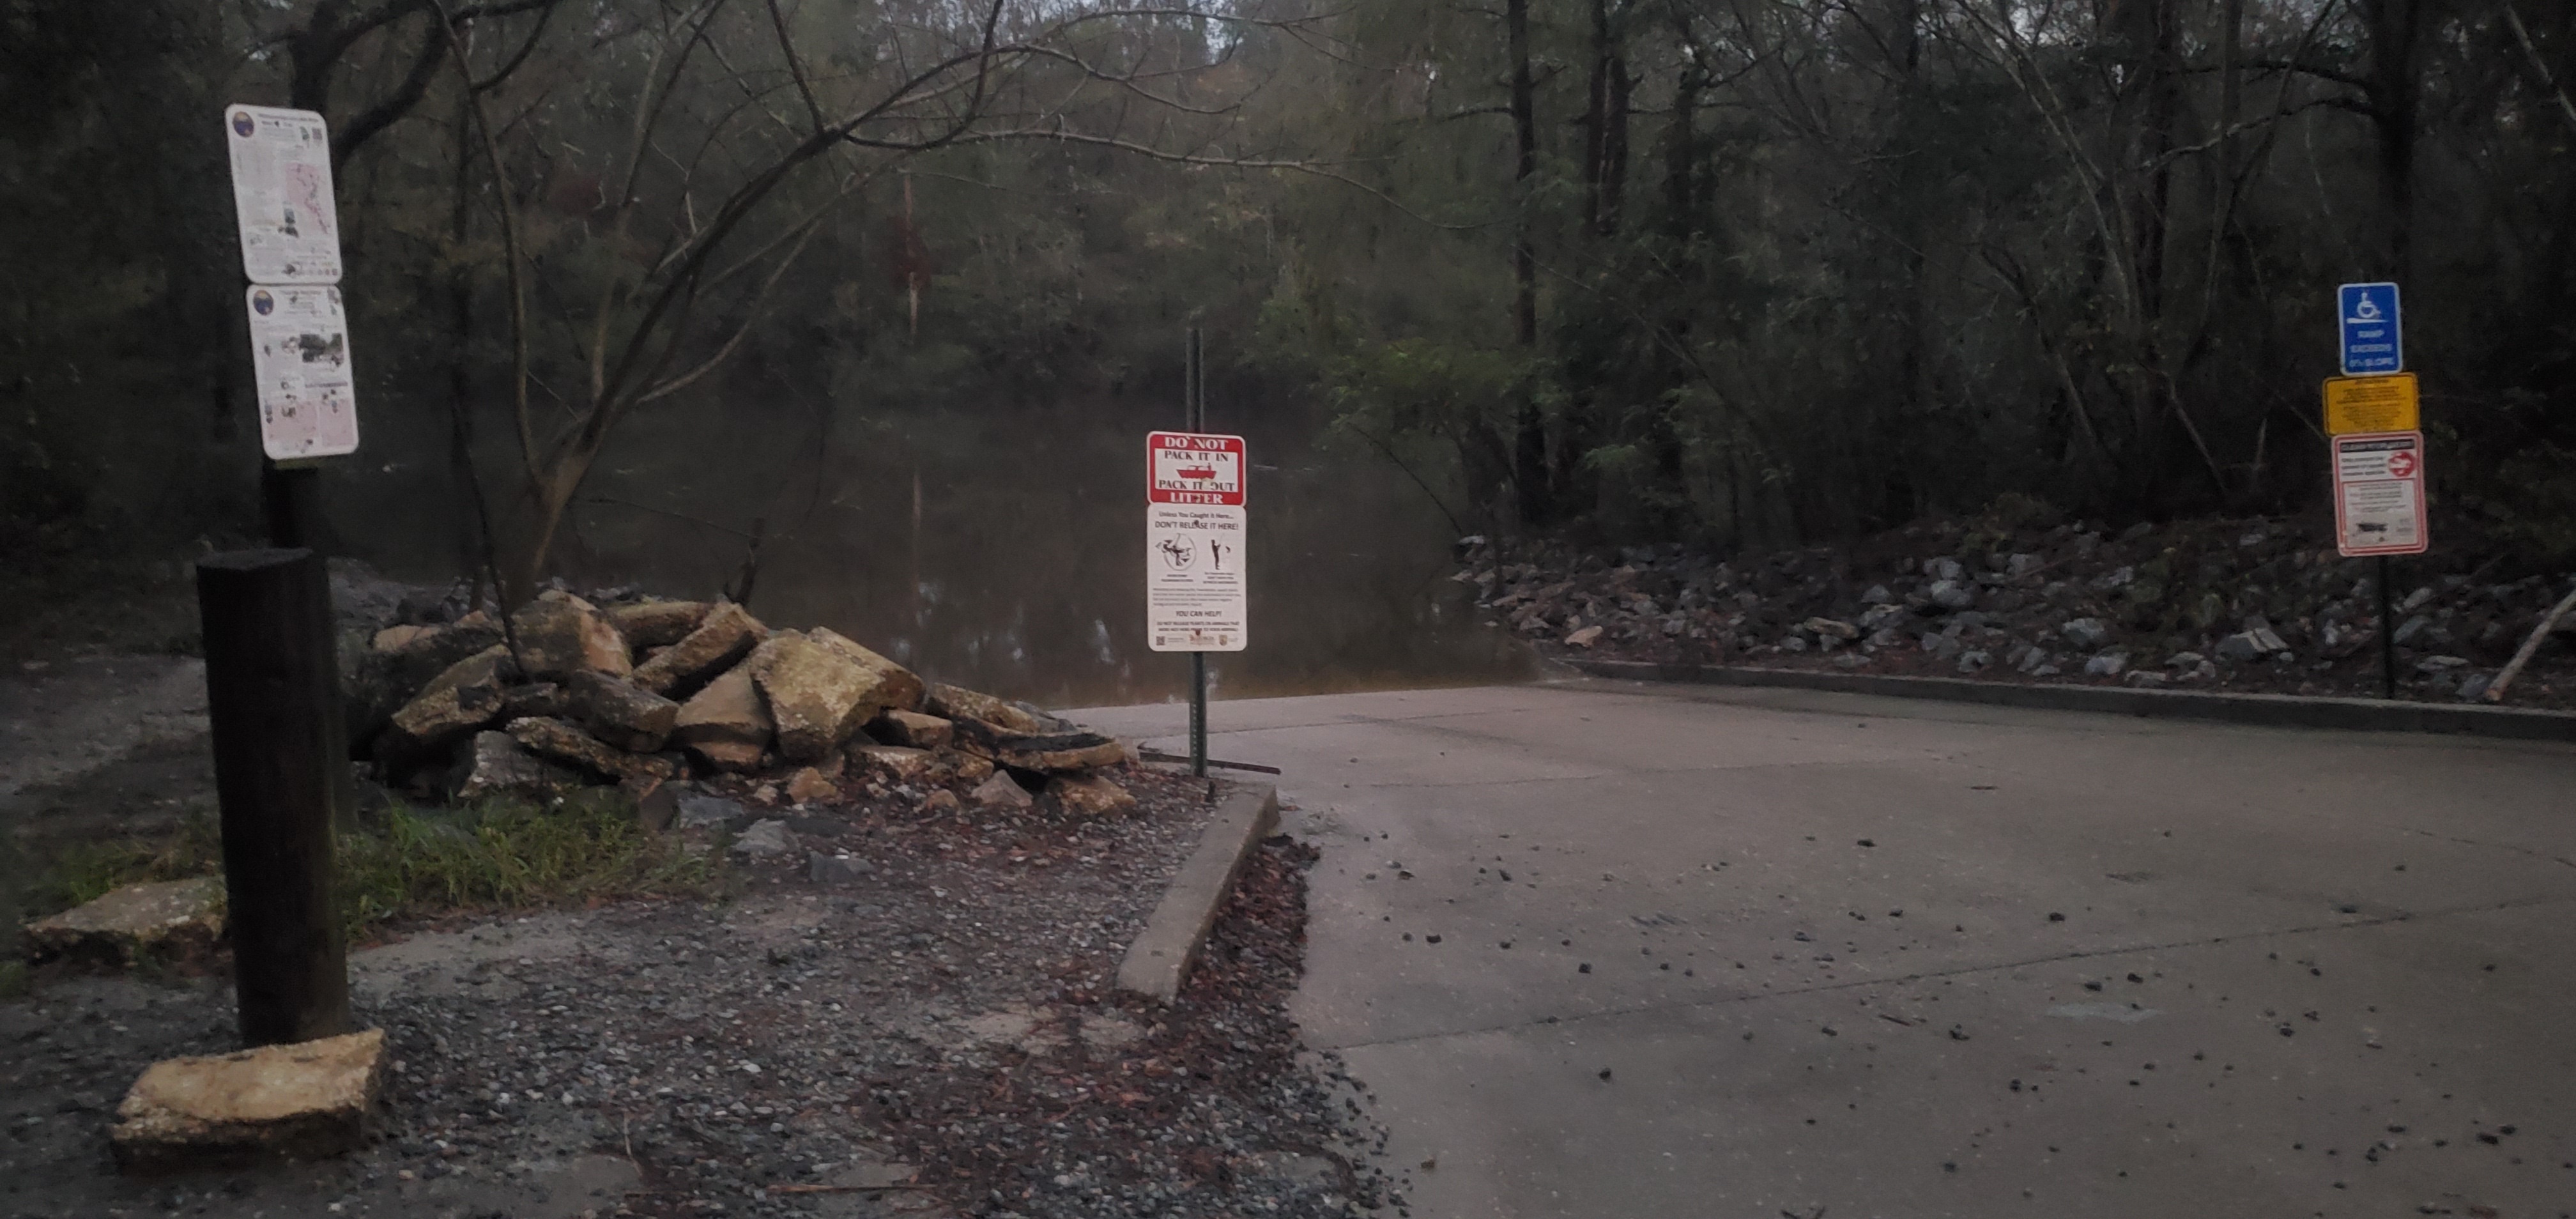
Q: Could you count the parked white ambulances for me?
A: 0